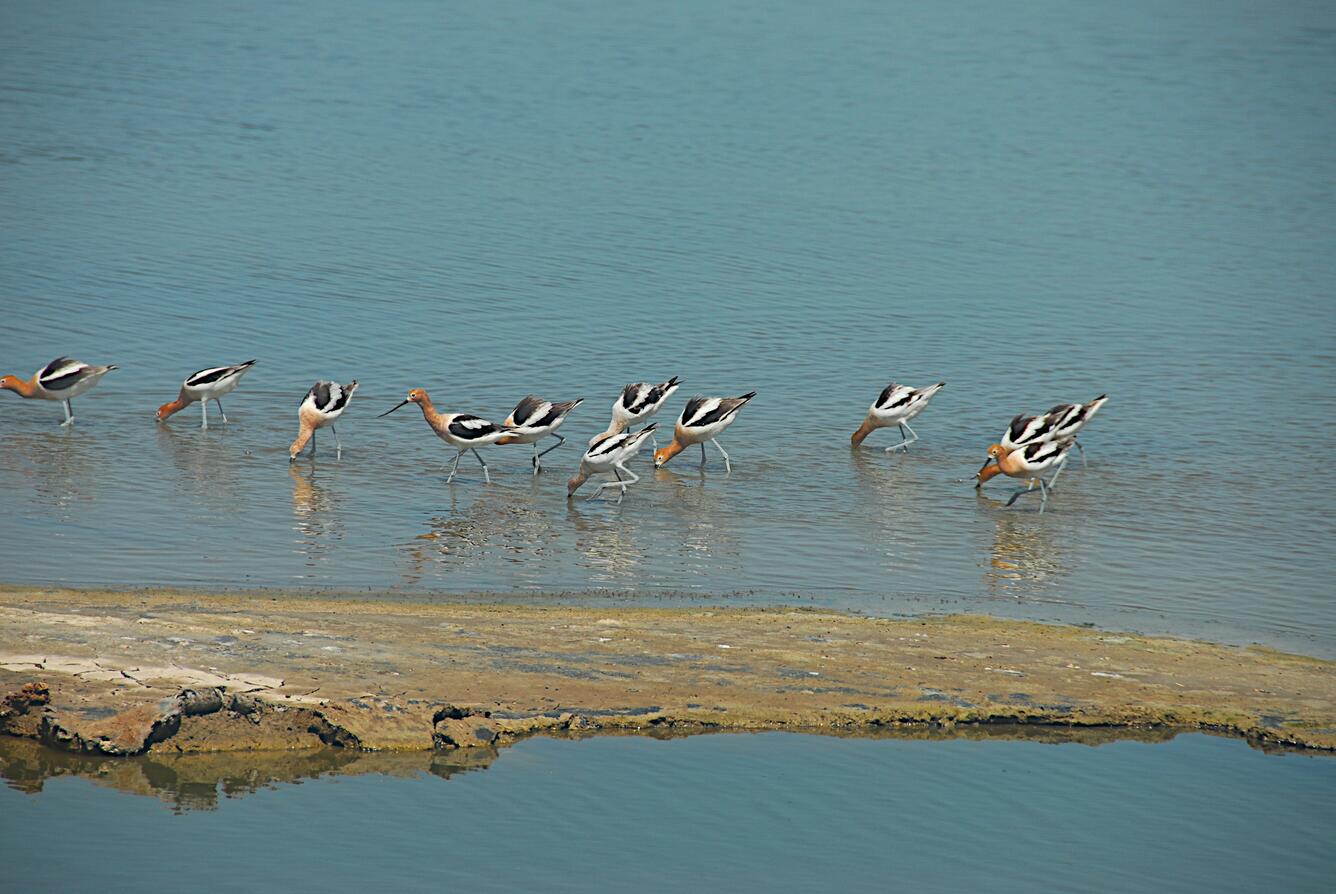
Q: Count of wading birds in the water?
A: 12